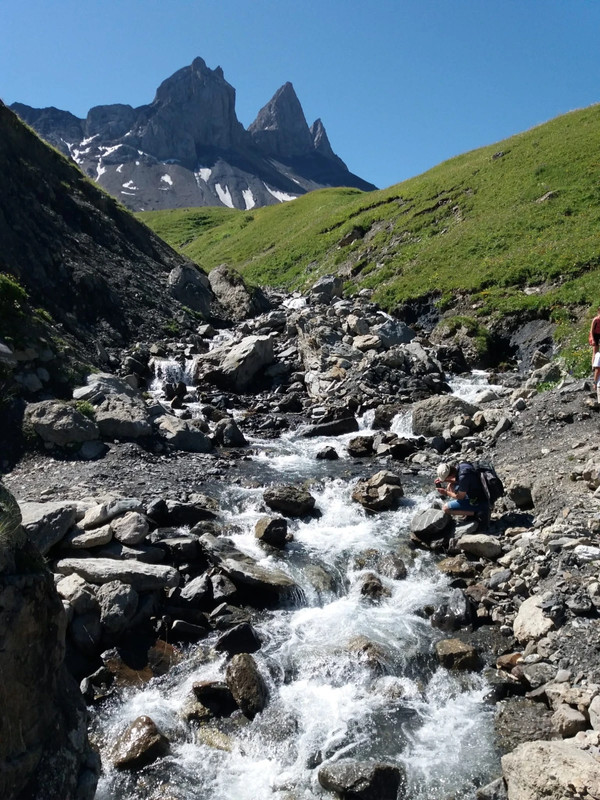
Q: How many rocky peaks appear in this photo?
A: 3